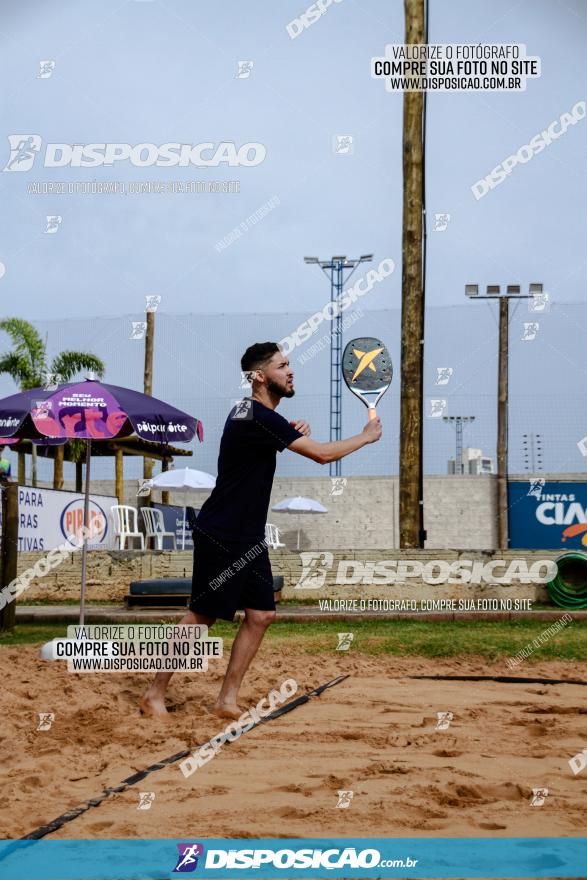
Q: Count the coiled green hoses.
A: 1